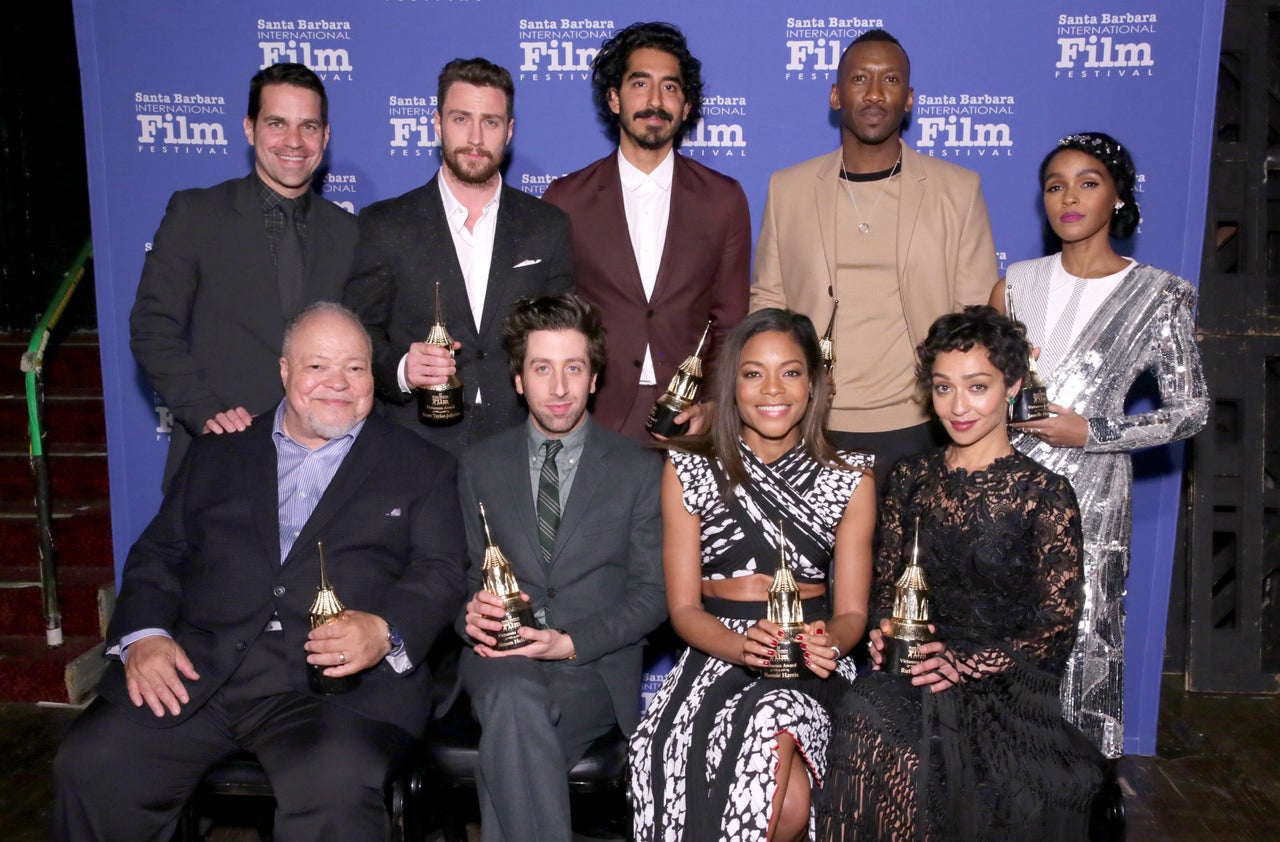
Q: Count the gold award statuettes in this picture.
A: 8